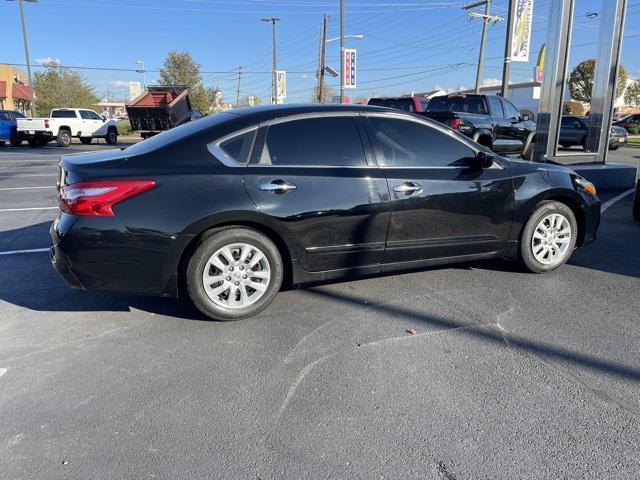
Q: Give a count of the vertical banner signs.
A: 3